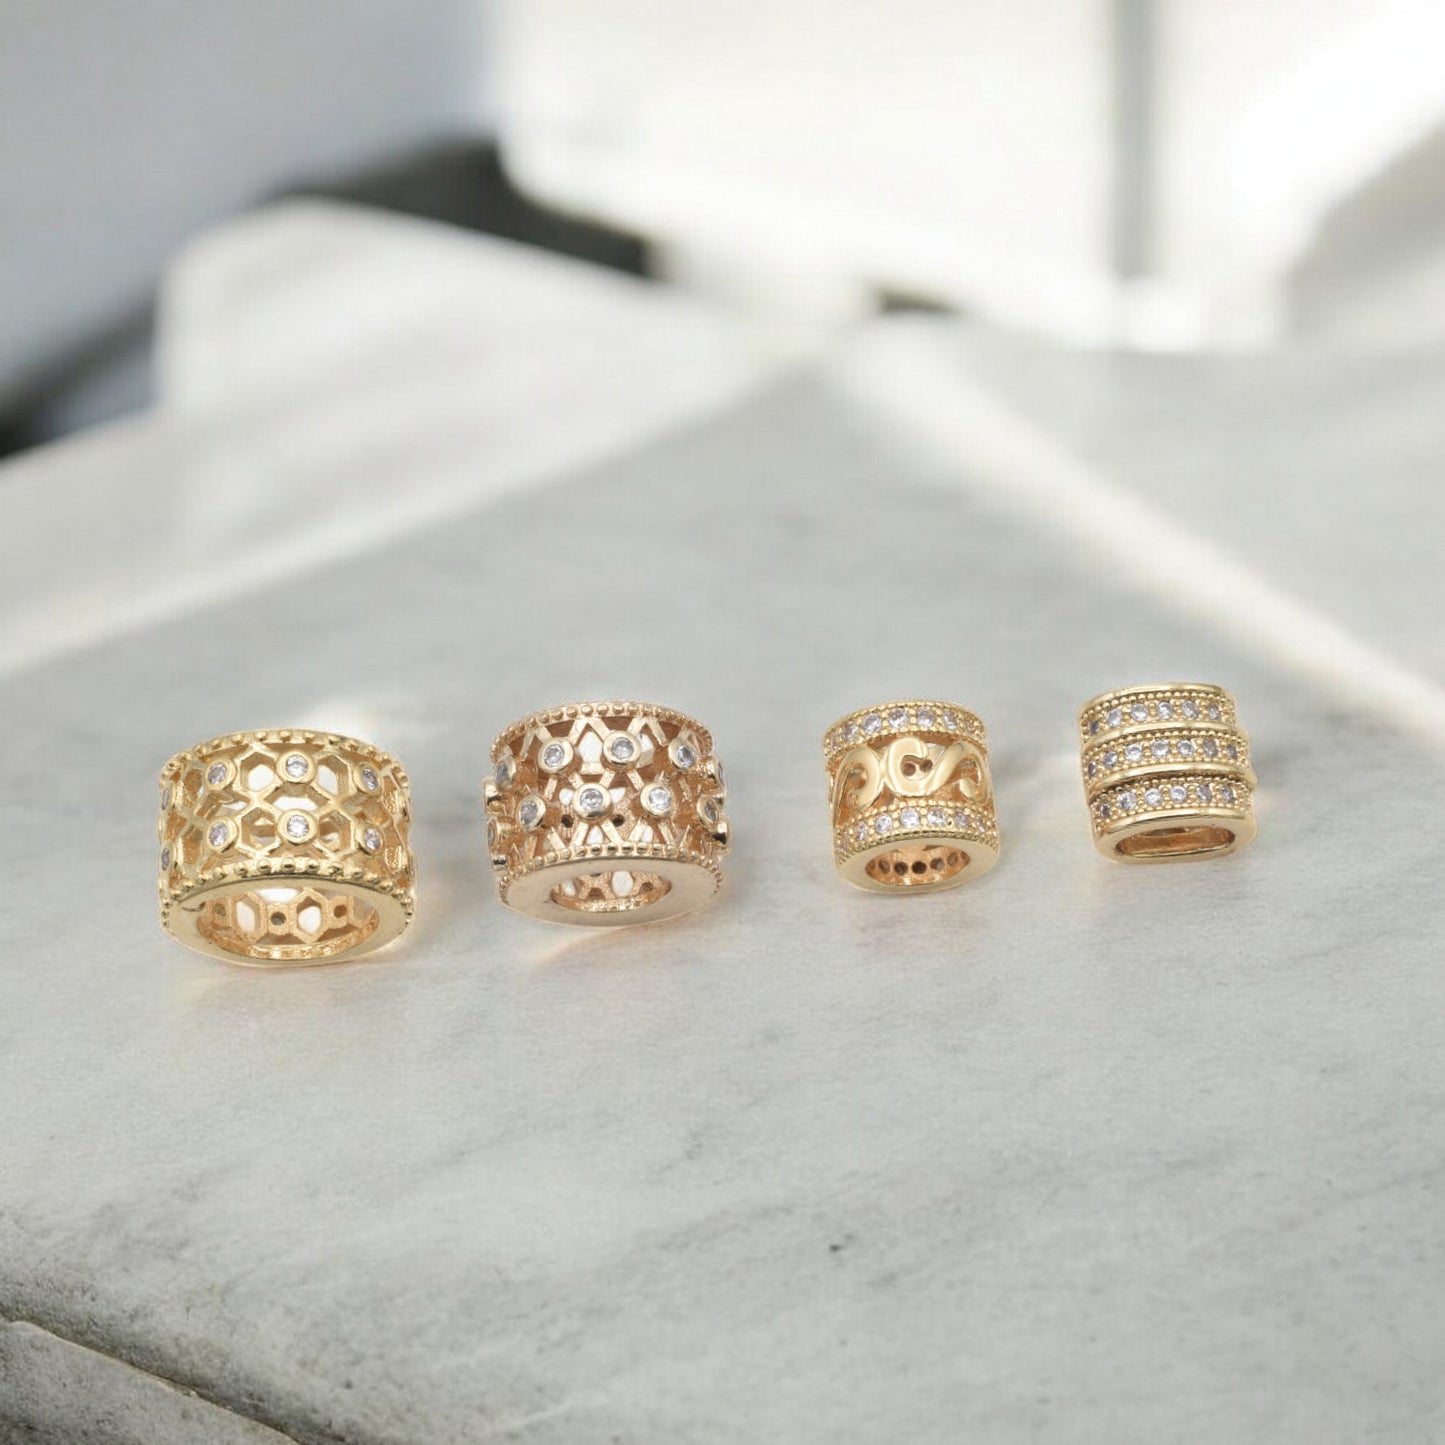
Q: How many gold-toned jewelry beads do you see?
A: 4